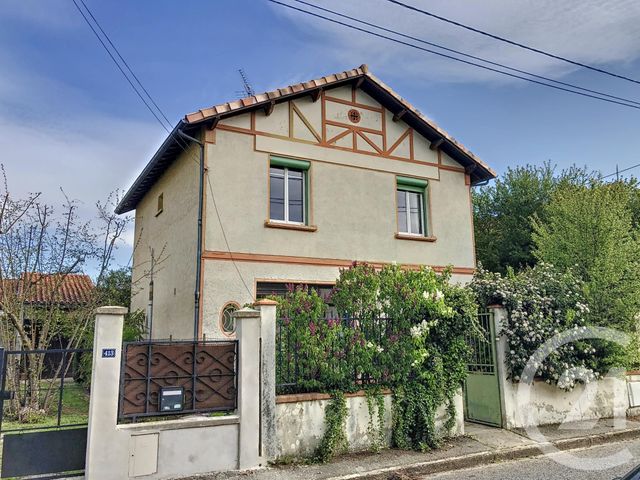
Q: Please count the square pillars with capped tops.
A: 4